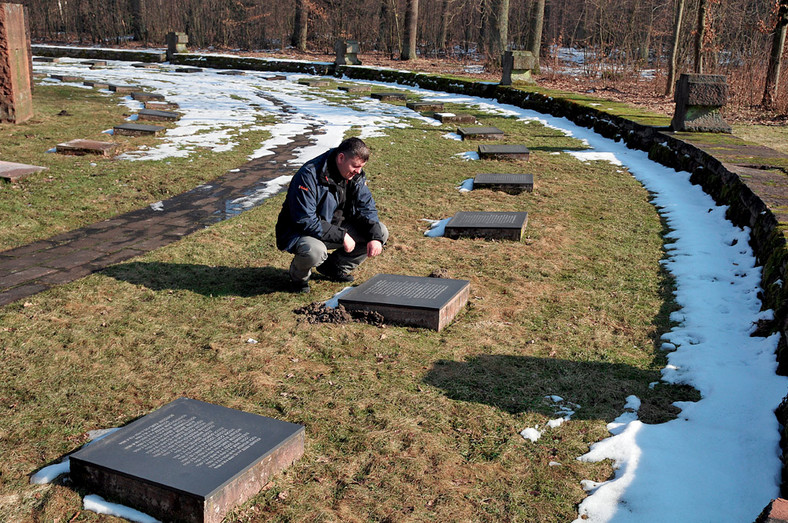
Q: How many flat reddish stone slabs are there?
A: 2